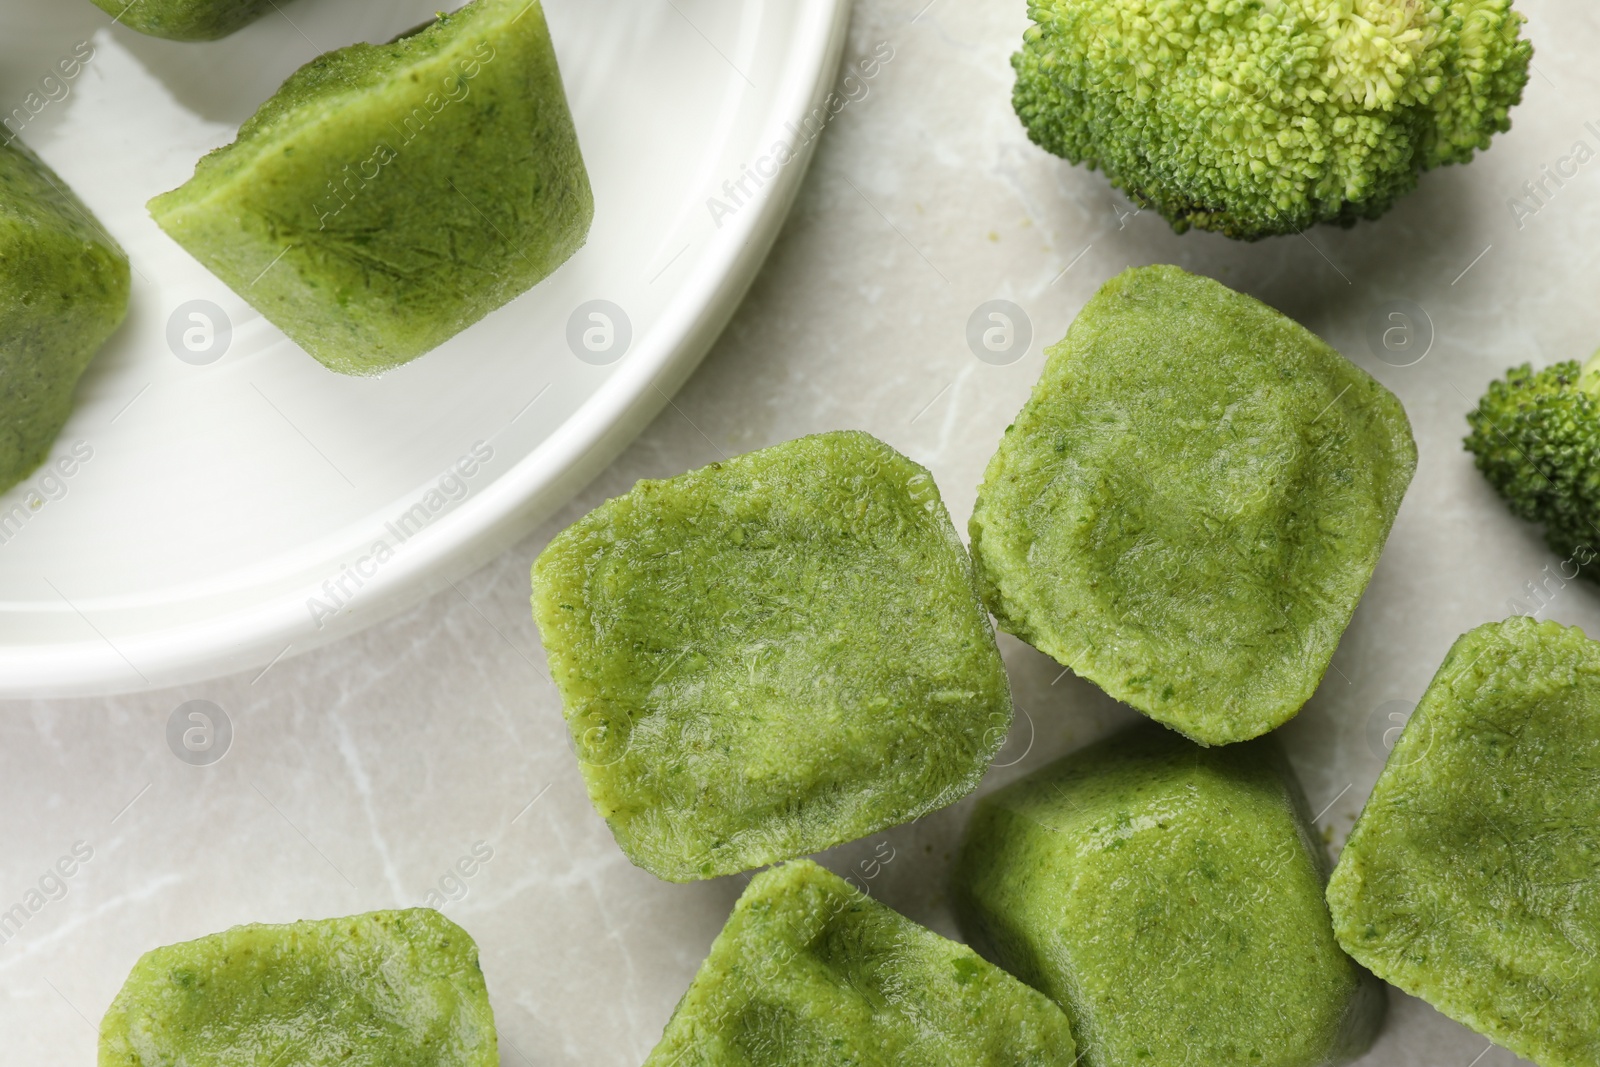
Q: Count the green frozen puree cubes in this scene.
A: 9